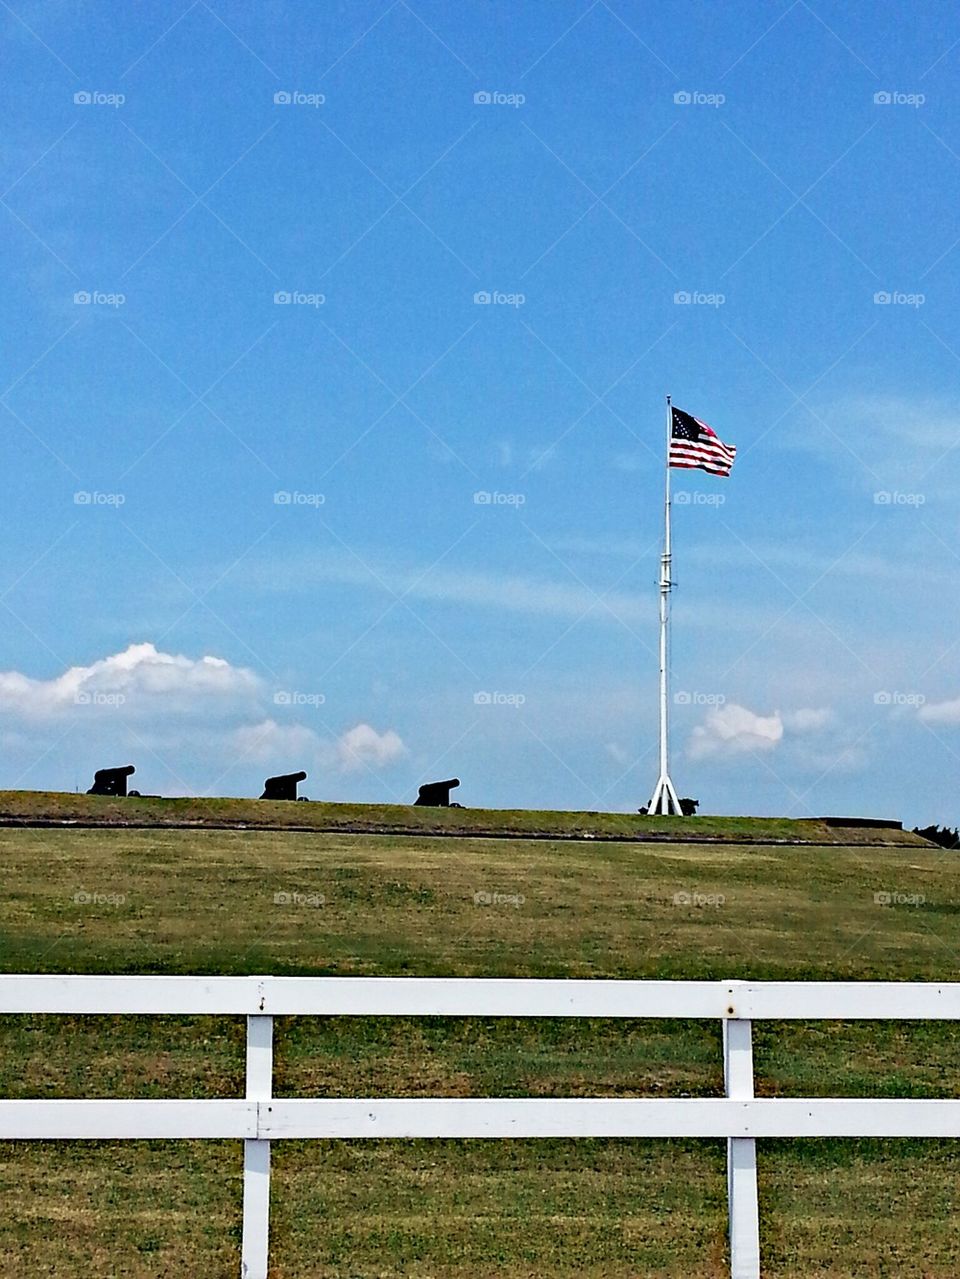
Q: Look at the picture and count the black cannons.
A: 3